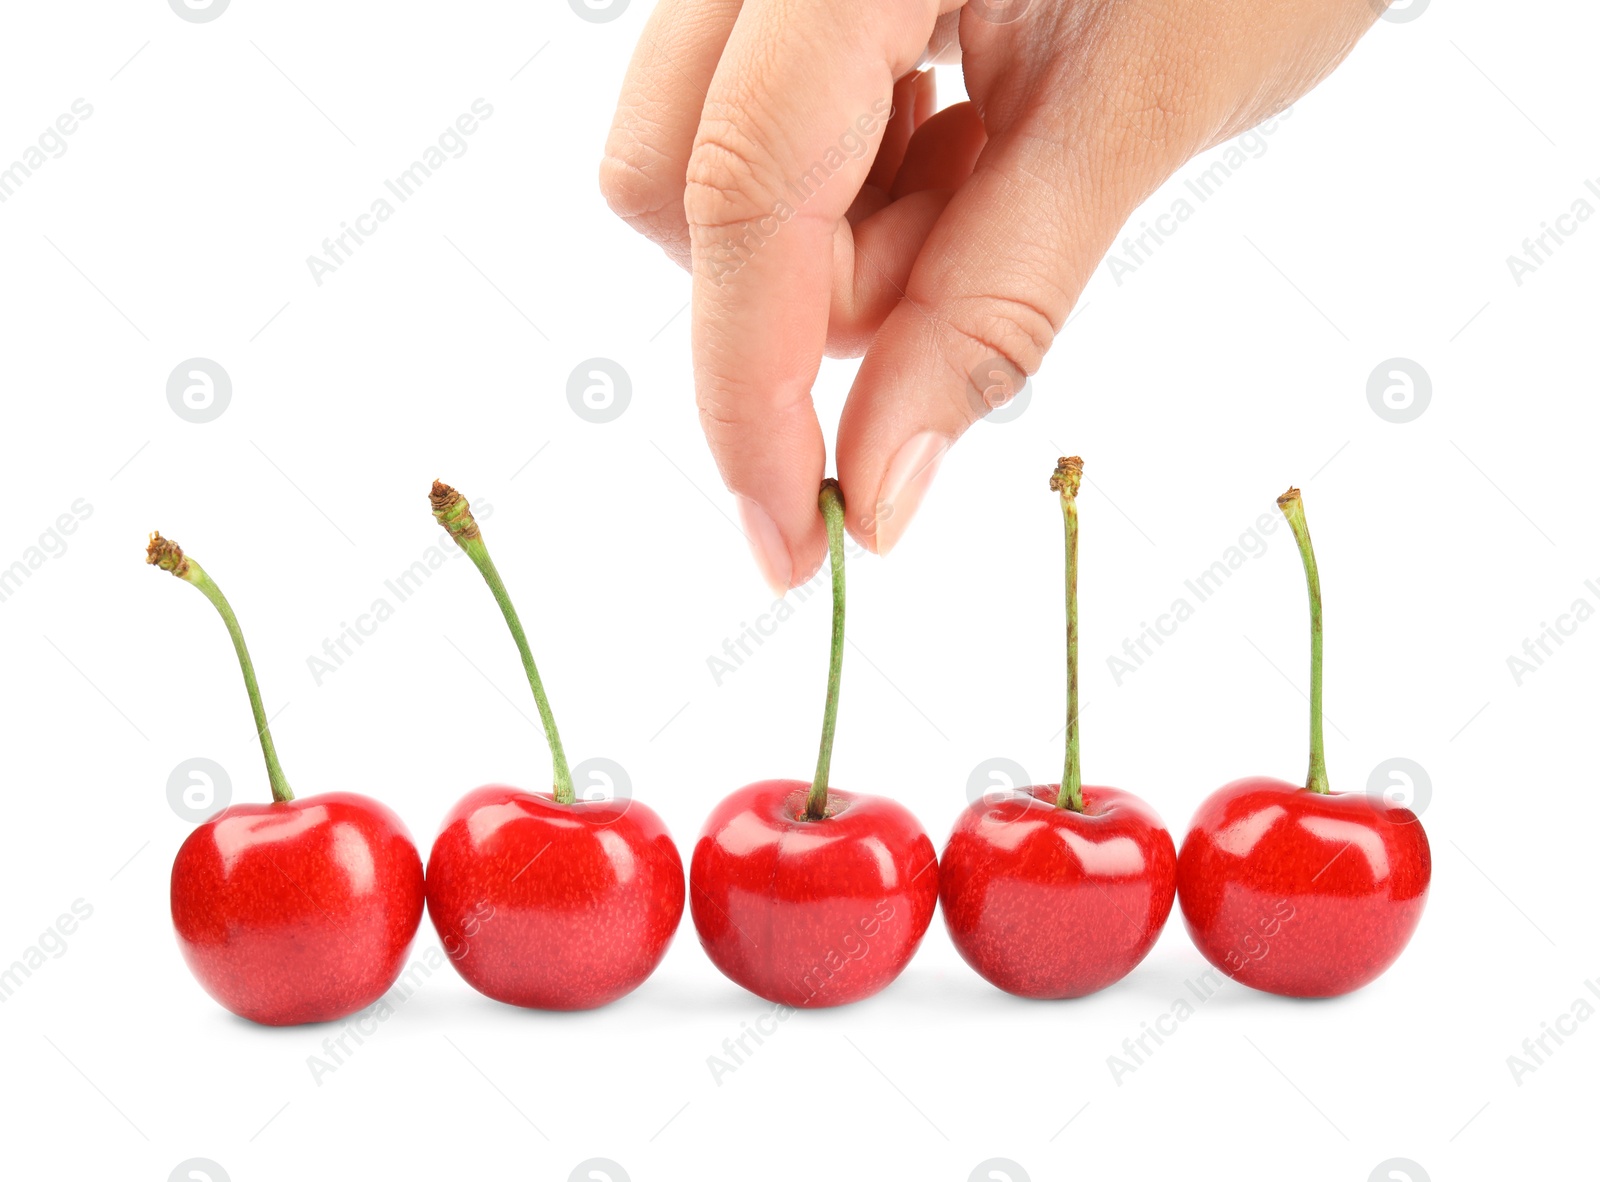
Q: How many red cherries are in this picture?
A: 5